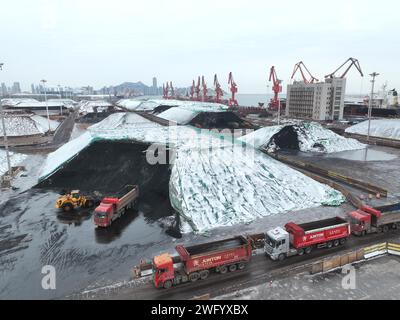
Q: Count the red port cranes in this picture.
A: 11